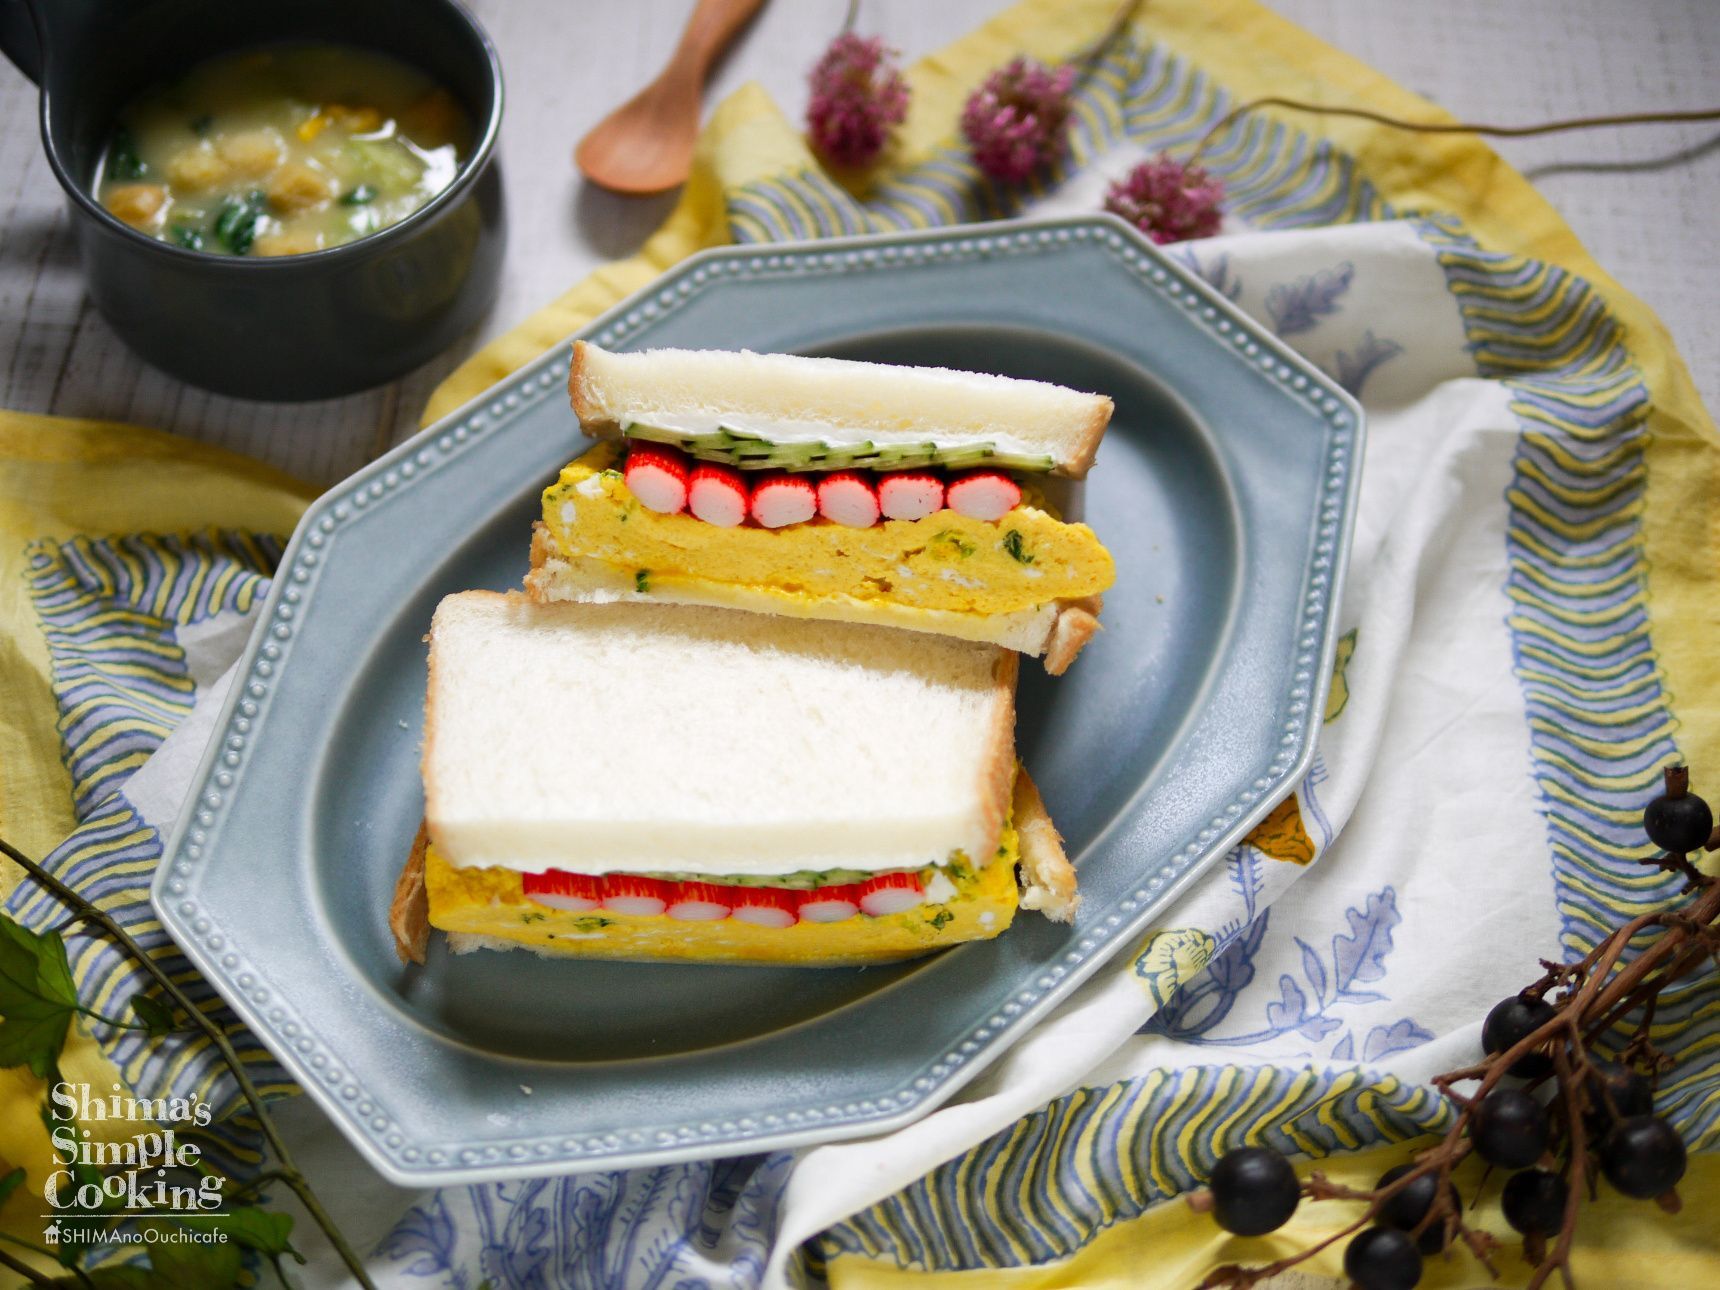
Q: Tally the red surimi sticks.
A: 12